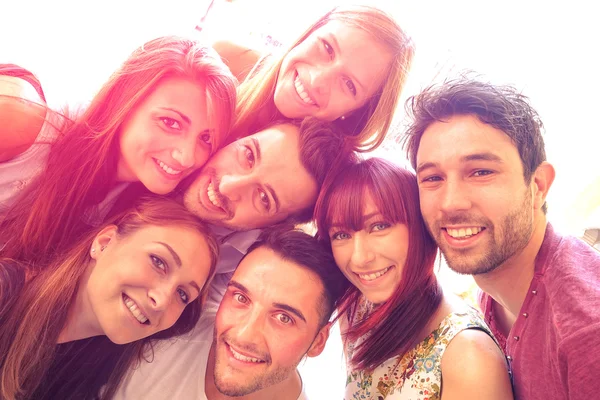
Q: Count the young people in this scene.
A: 7